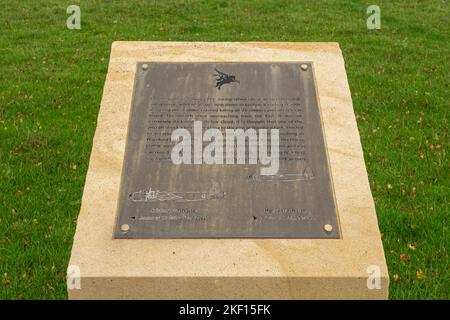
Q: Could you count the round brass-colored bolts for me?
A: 4